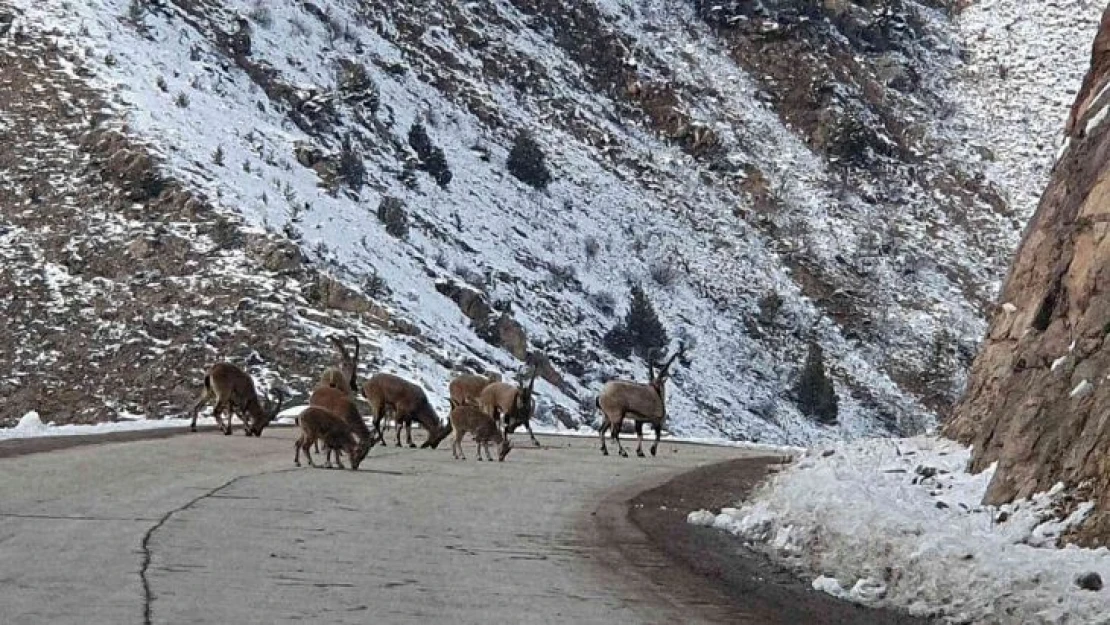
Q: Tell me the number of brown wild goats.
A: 9